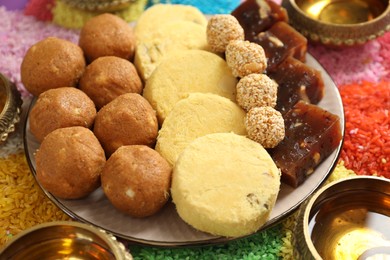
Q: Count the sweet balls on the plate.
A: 11